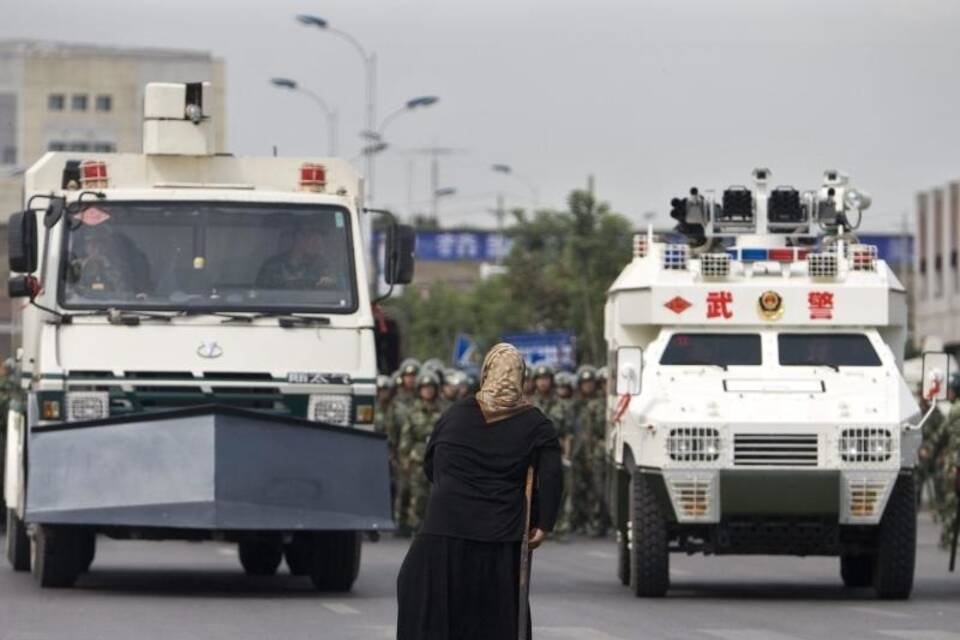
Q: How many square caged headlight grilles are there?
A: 4